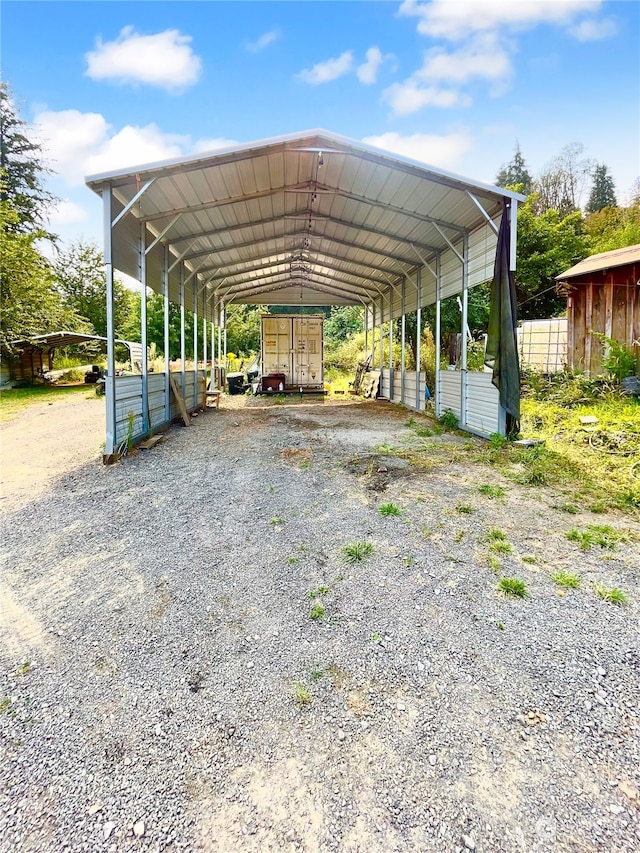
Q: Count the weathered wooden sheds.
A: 1